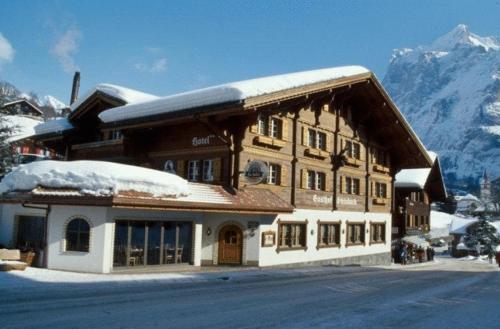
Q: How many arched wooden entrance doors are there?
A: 1